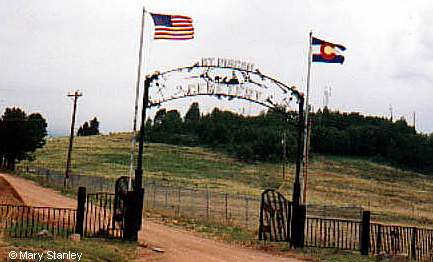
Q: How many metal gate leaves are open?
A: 2